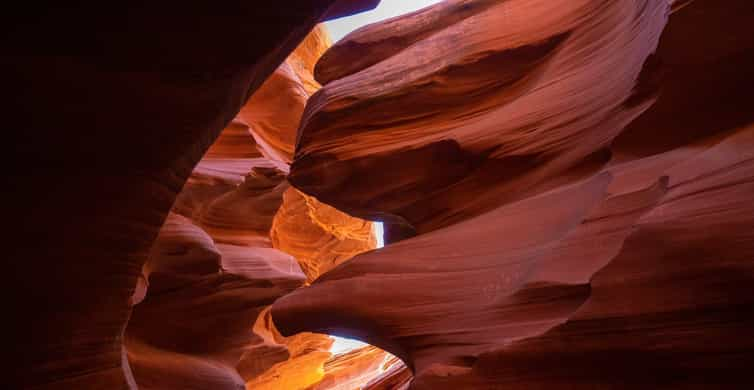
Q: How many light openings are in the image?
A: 3